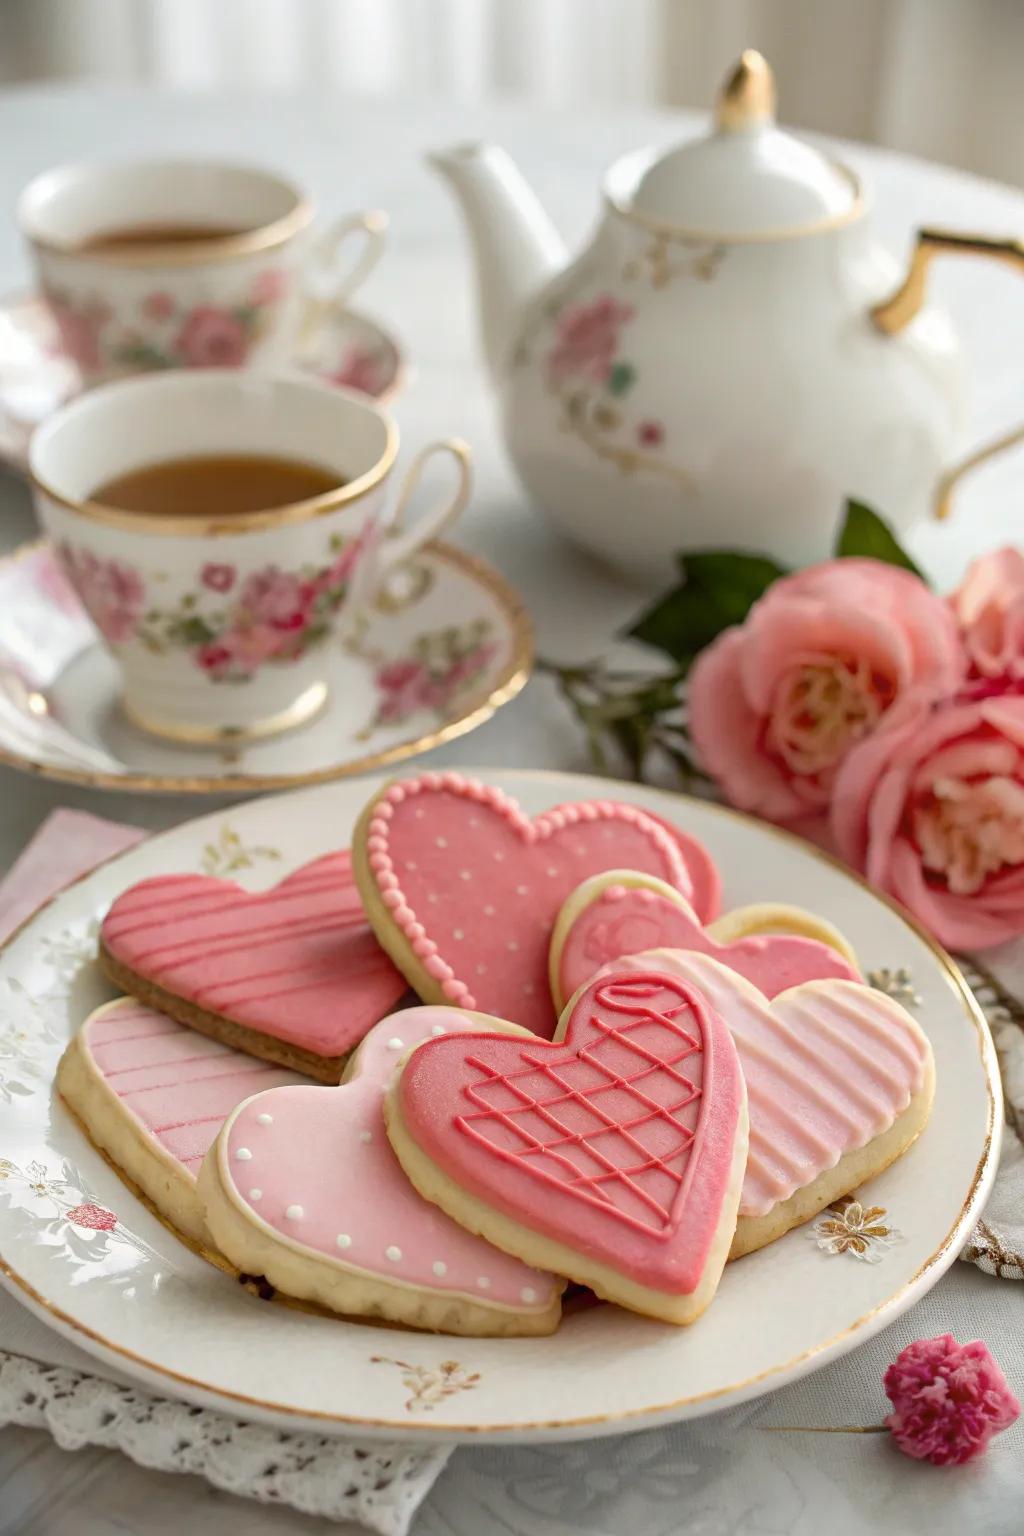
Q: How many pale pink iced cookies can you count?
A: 3